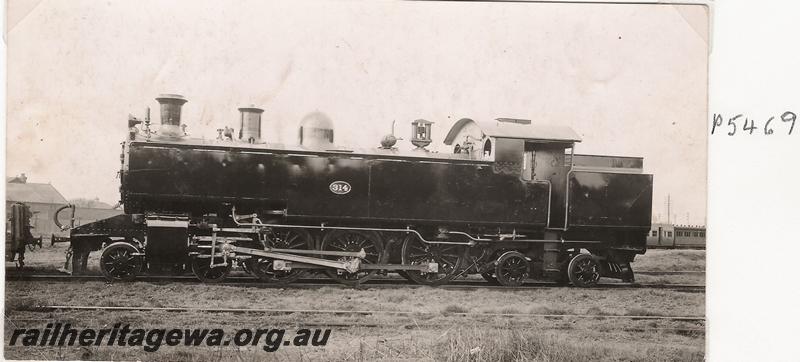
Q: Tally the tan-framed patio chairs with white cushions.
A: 0